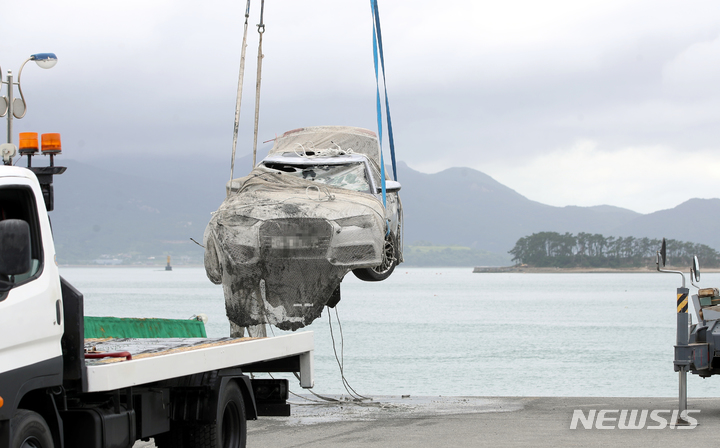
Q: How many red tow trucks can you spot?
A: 0